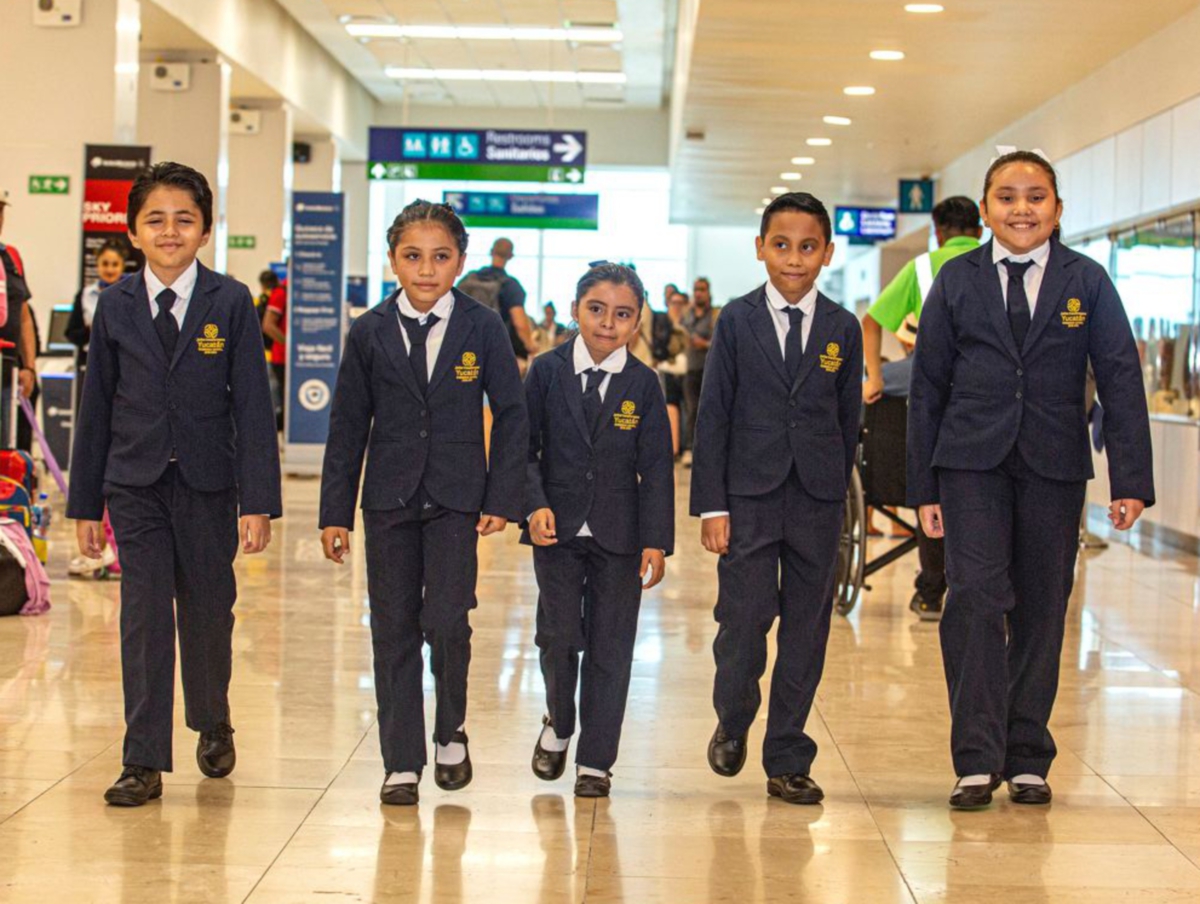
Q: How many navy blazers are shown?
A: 5